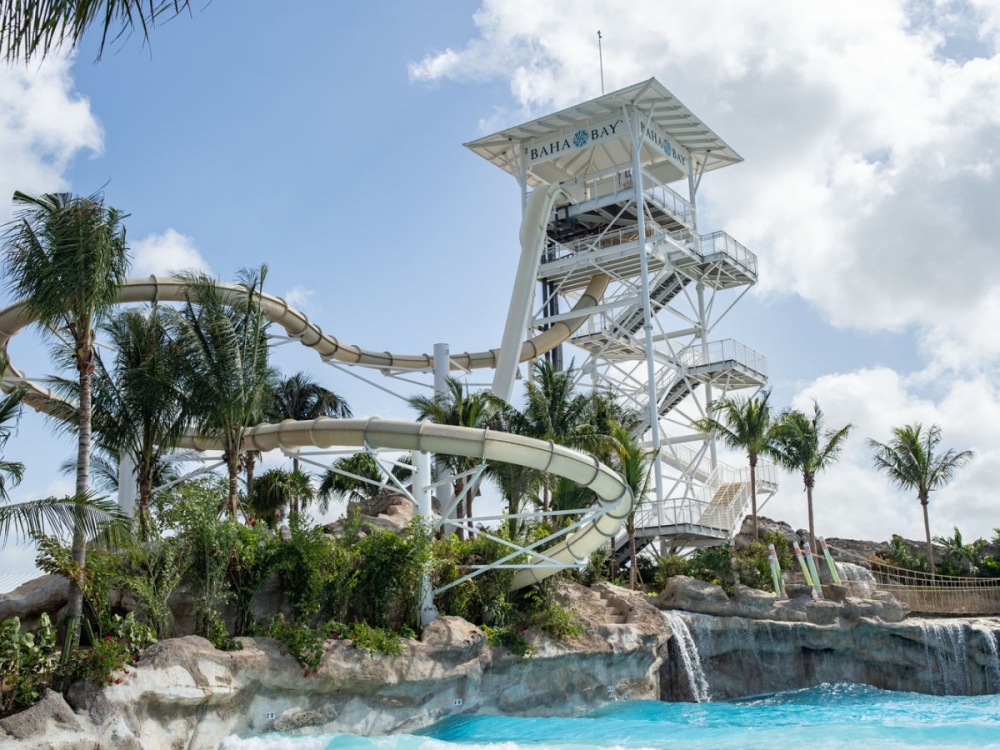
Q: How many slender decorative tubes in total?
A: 5